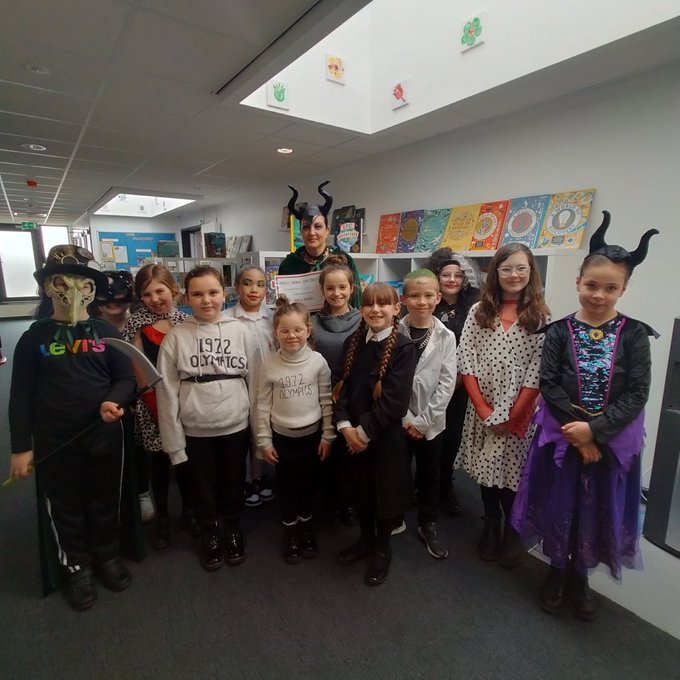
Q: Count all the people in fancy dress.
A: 13